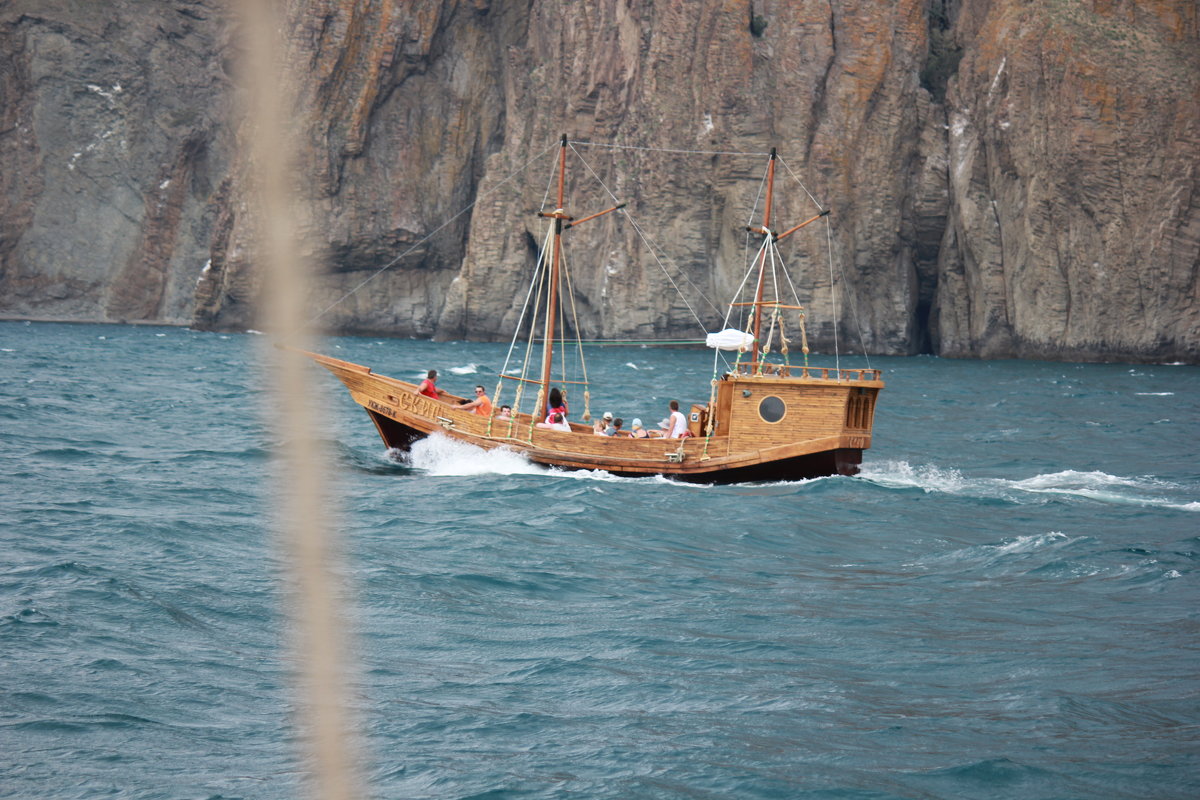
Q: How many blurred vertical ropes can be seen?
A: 1